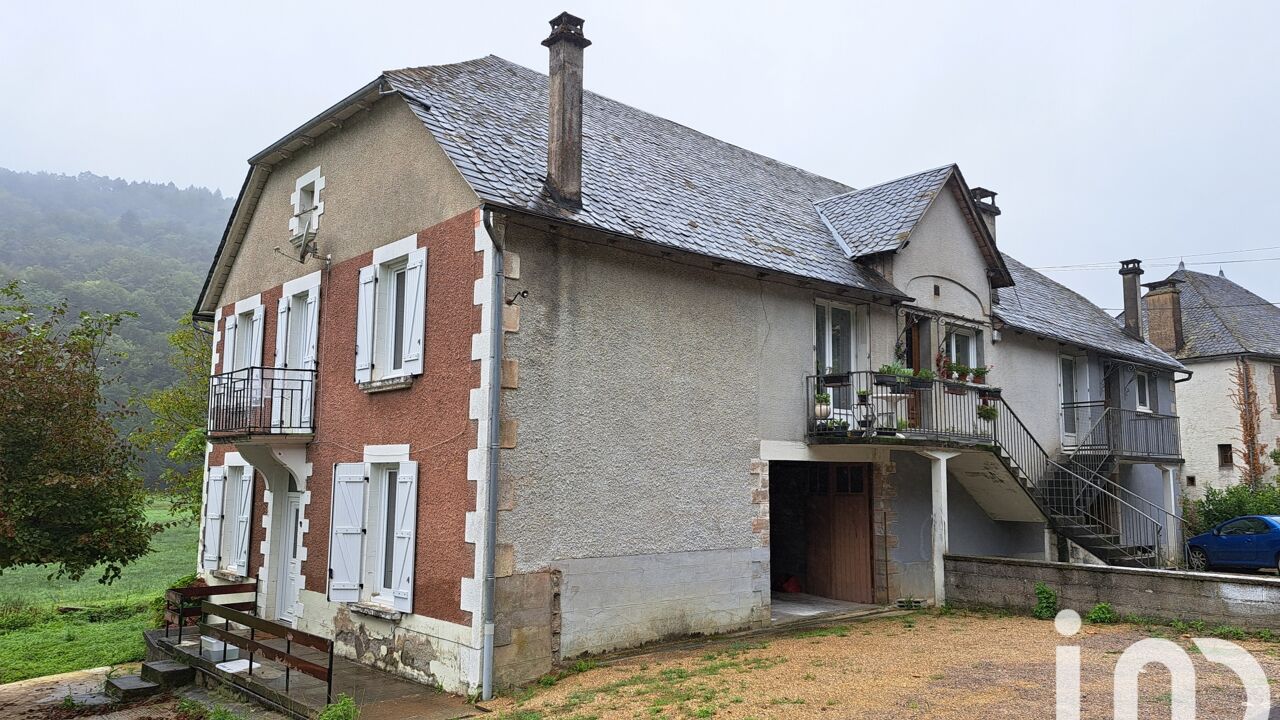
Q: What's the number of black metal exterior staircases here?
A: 2